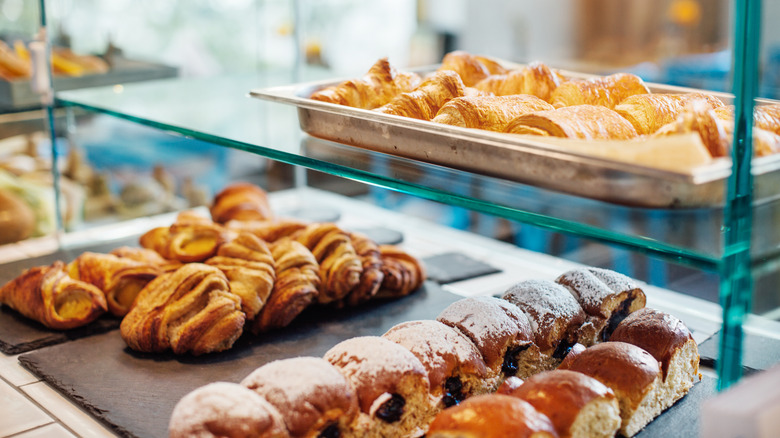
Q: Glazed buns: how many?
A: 4